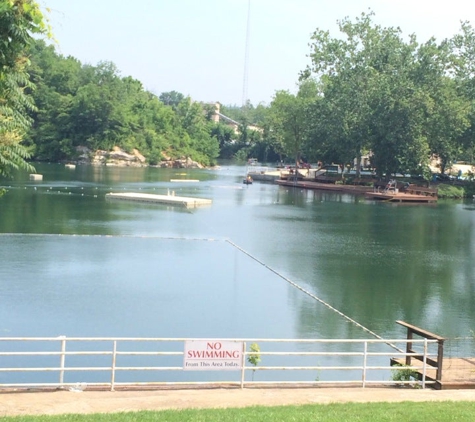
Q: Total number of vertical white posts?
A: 5